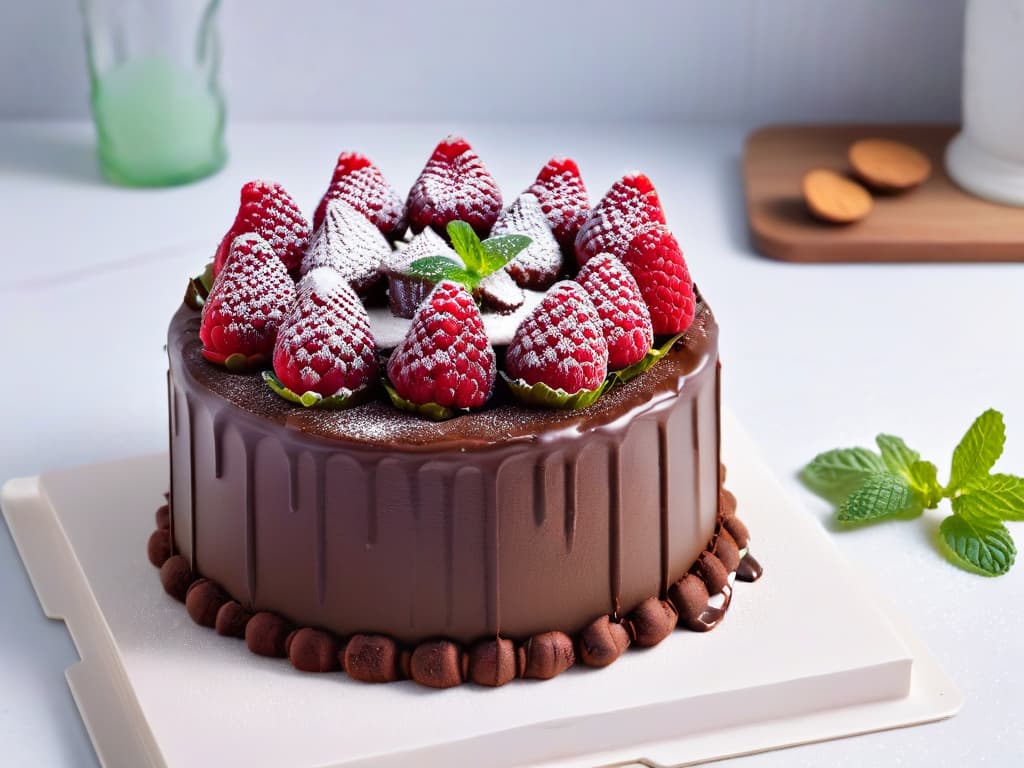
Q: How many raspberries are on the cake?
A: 11